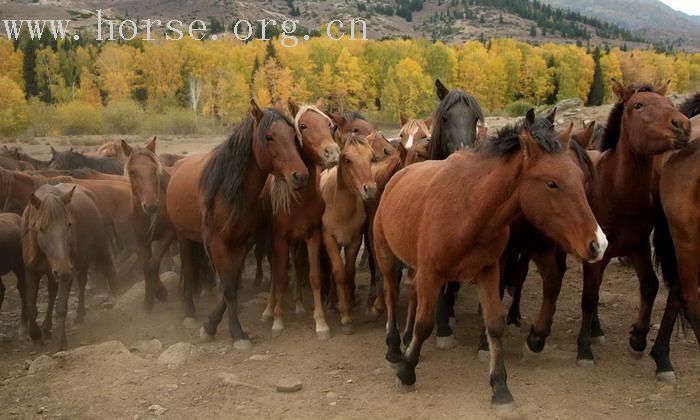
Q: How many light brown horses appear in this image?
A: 1